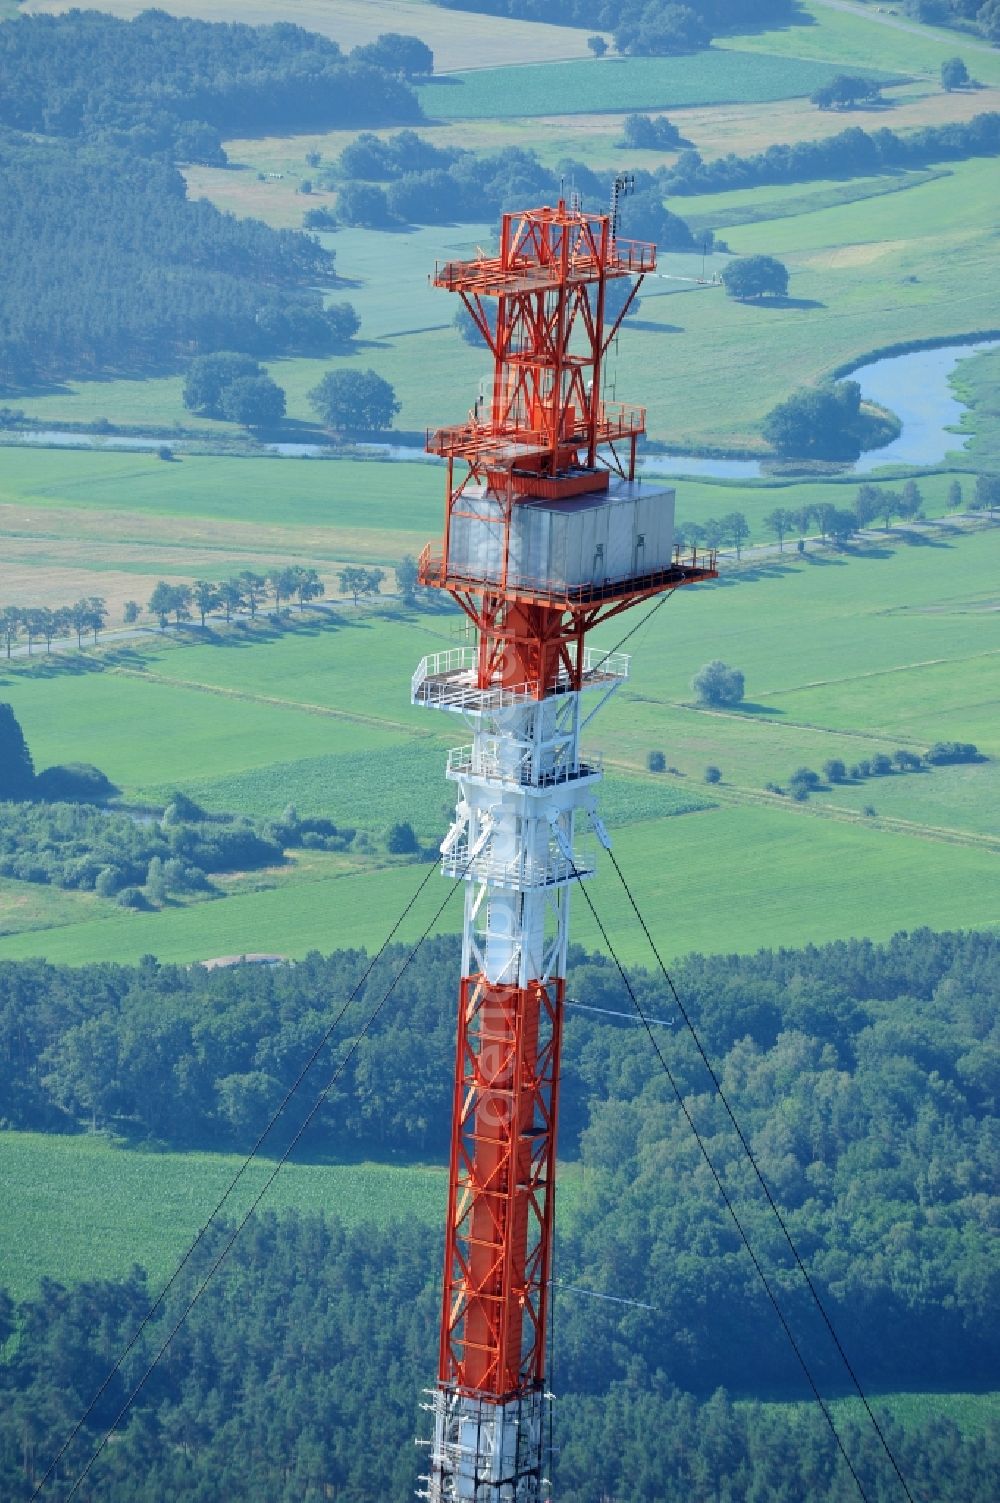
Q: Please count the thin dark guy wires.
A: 4